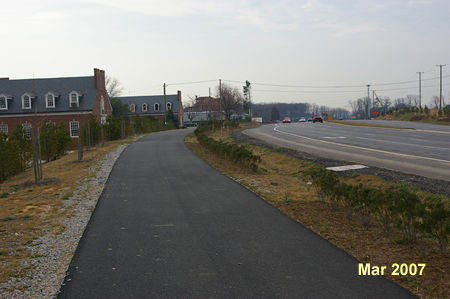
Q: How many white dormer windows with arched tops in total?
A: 8